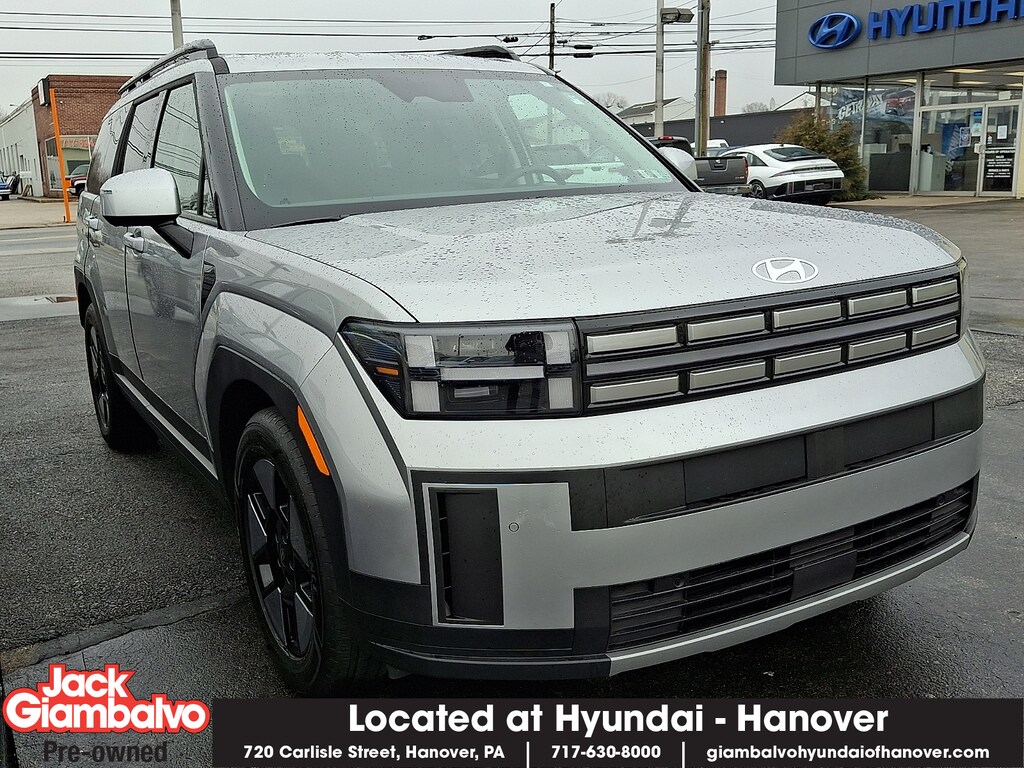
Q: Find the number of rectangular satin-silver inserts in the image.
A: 10